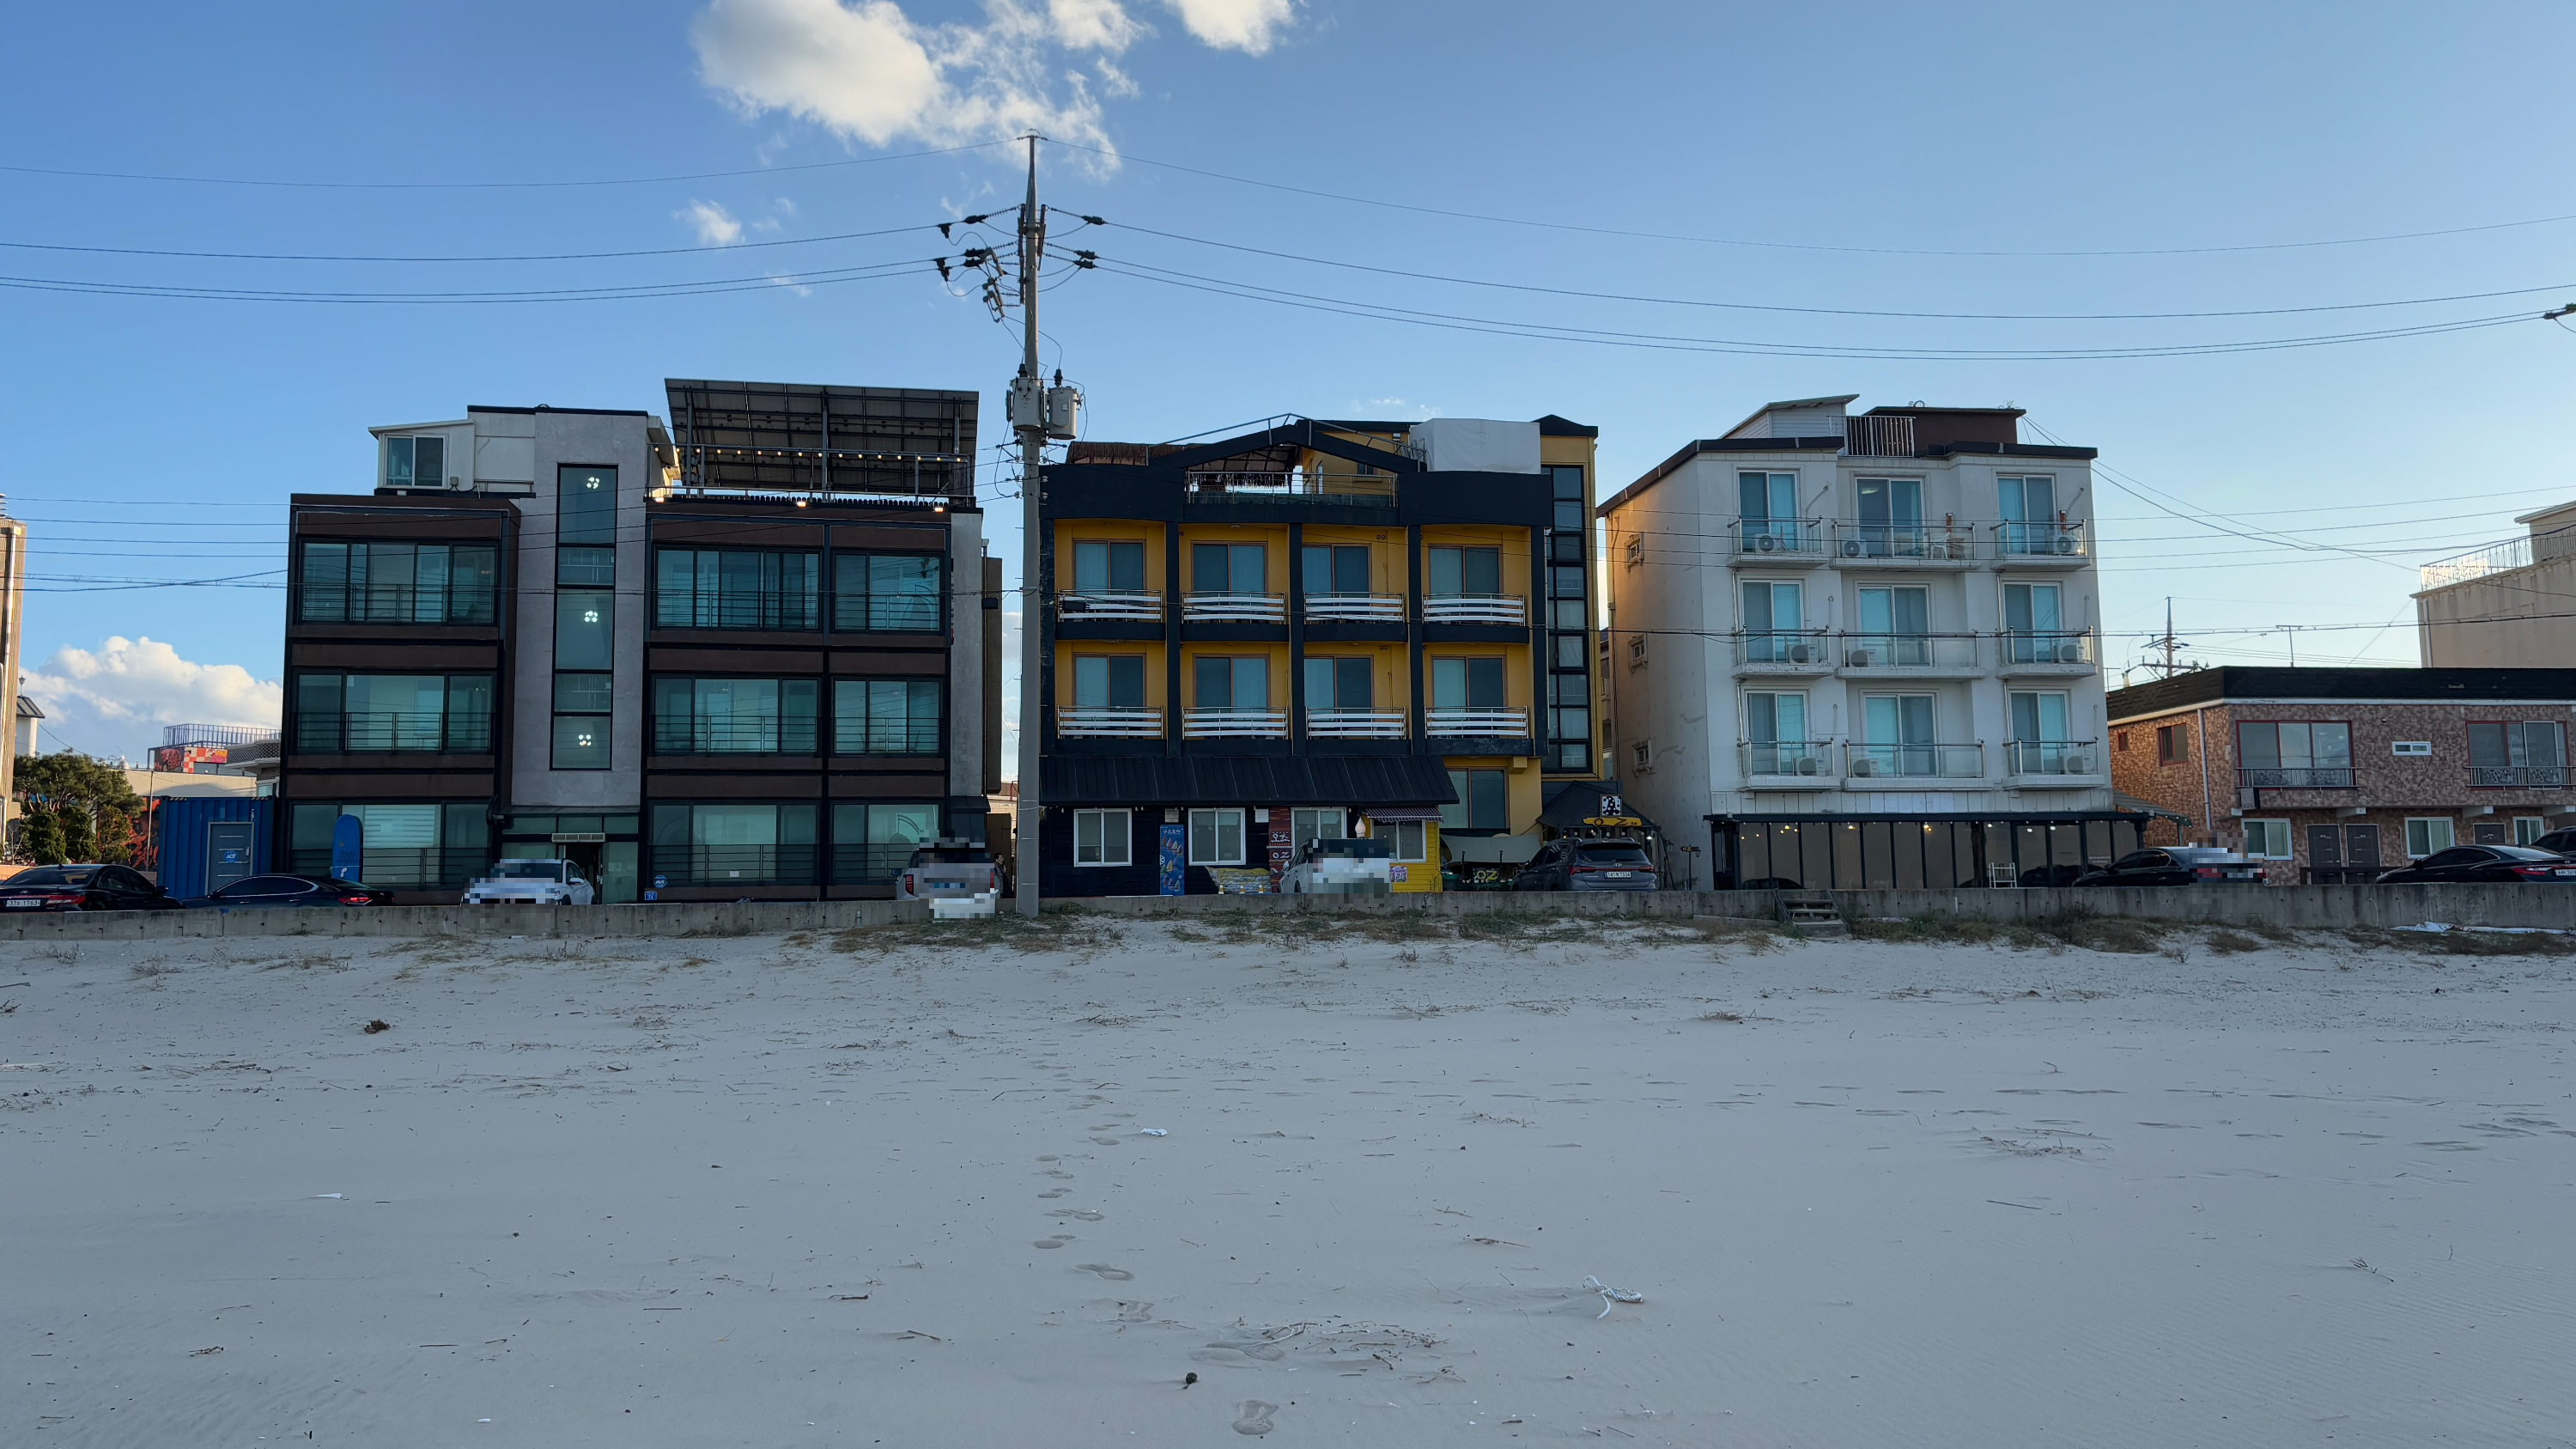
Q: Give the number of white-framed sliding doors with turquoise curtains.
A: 9